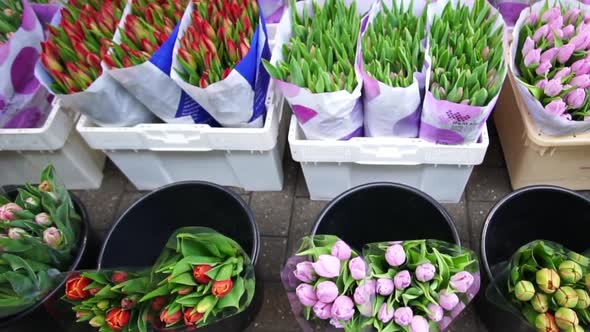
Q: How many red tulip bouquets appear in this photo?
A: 5